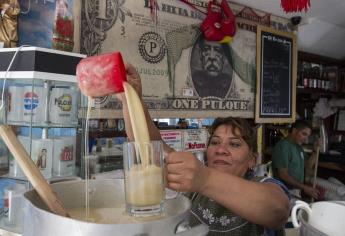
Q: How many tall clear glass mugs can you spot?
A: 1